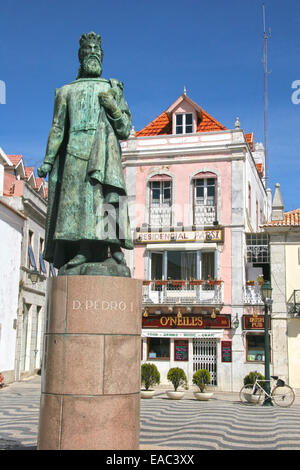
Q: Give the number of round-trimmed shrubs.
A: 4